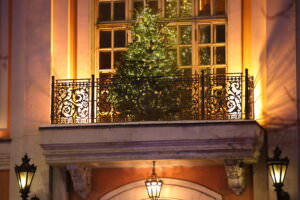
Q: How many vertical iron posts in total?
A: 4